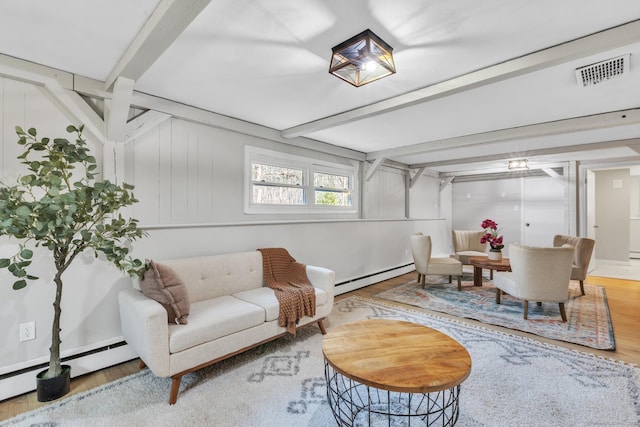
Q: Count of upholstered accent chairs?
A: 4